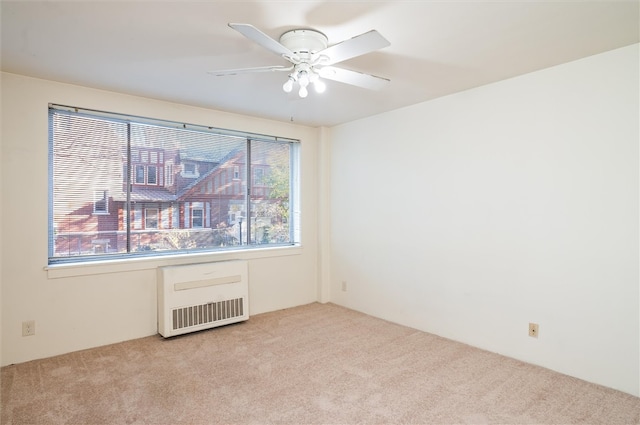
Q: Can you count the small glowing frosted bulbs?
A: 4